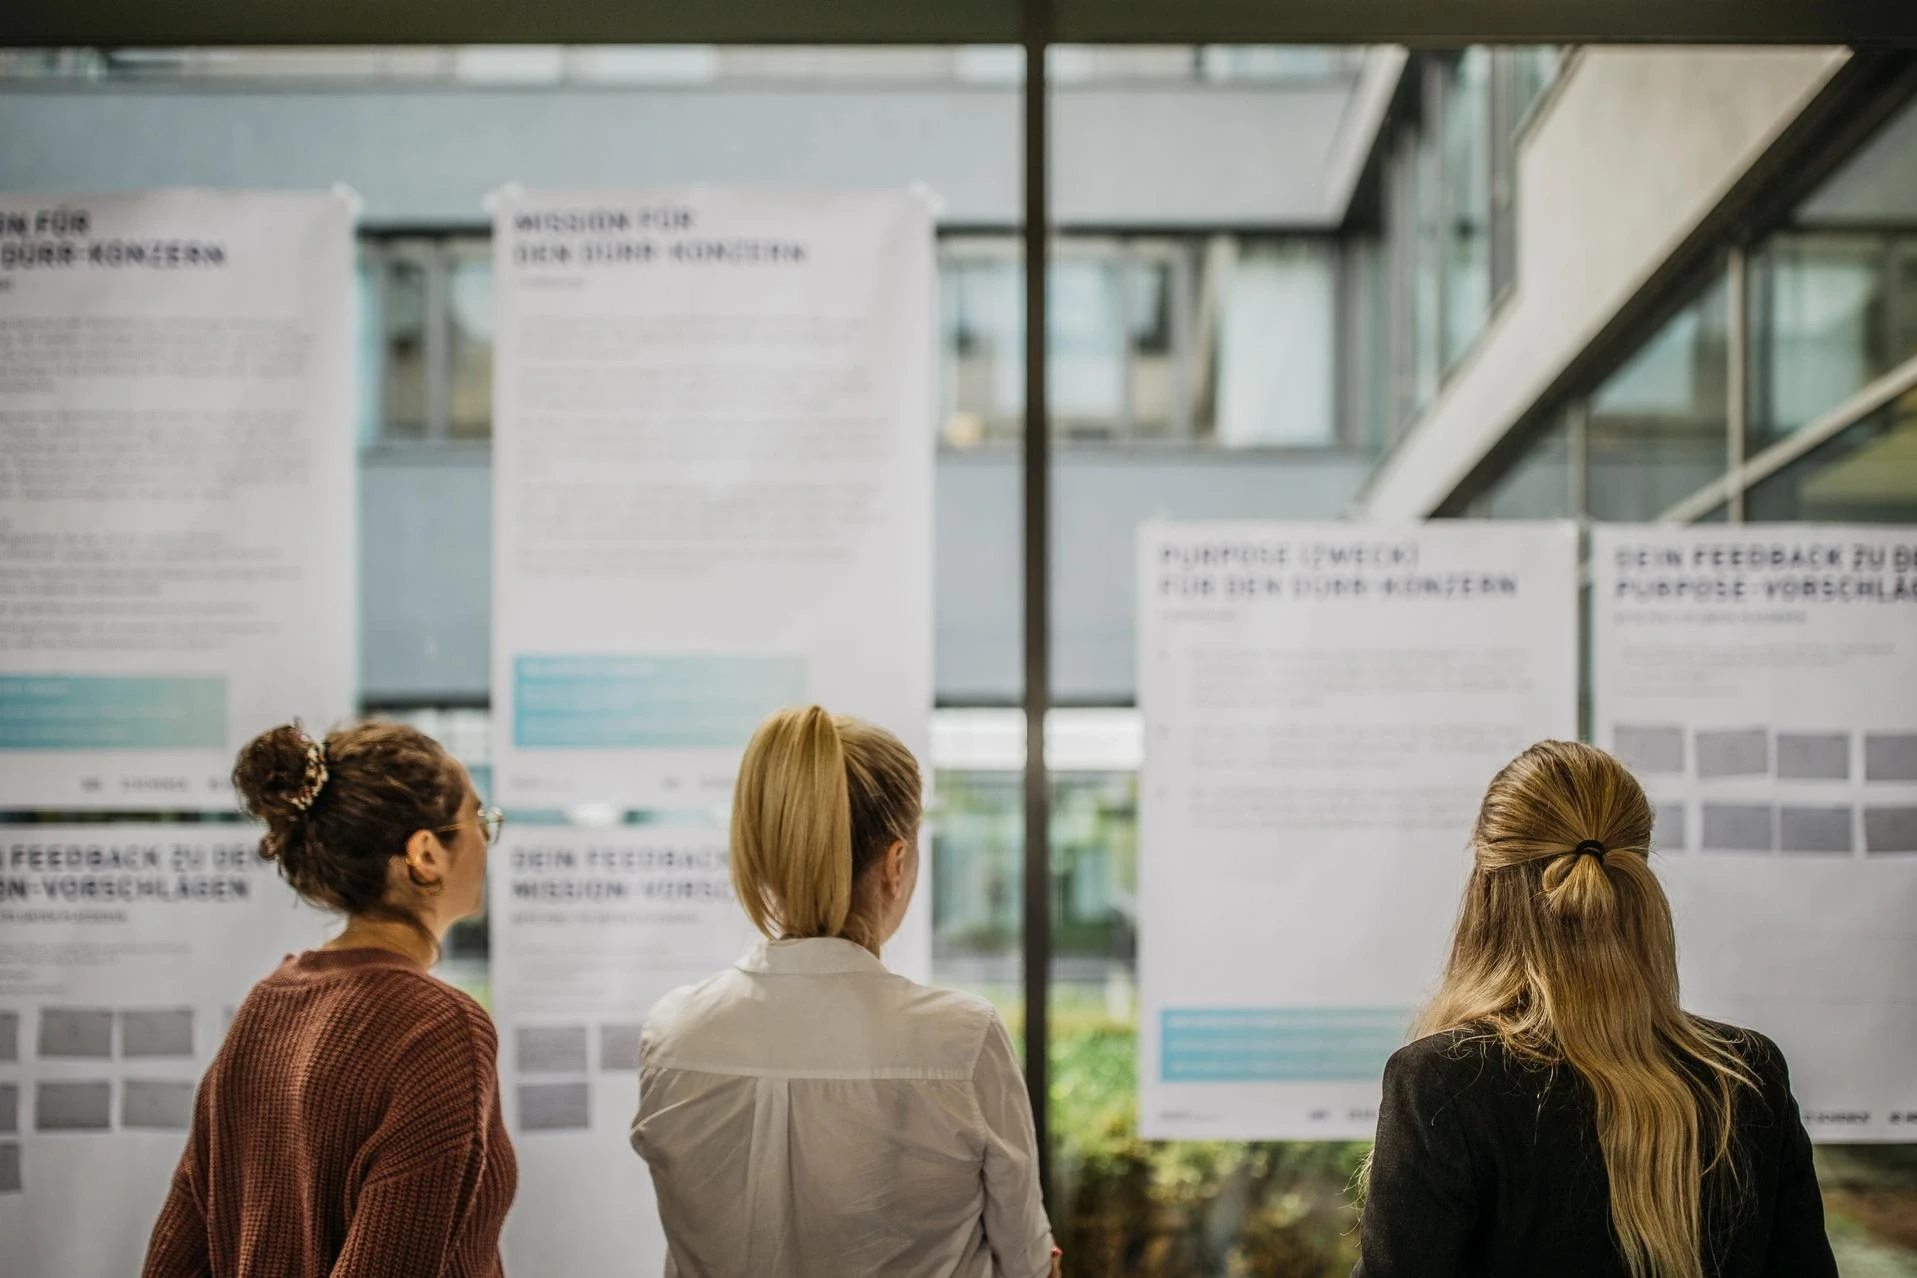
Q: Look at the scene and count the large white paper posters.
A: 6